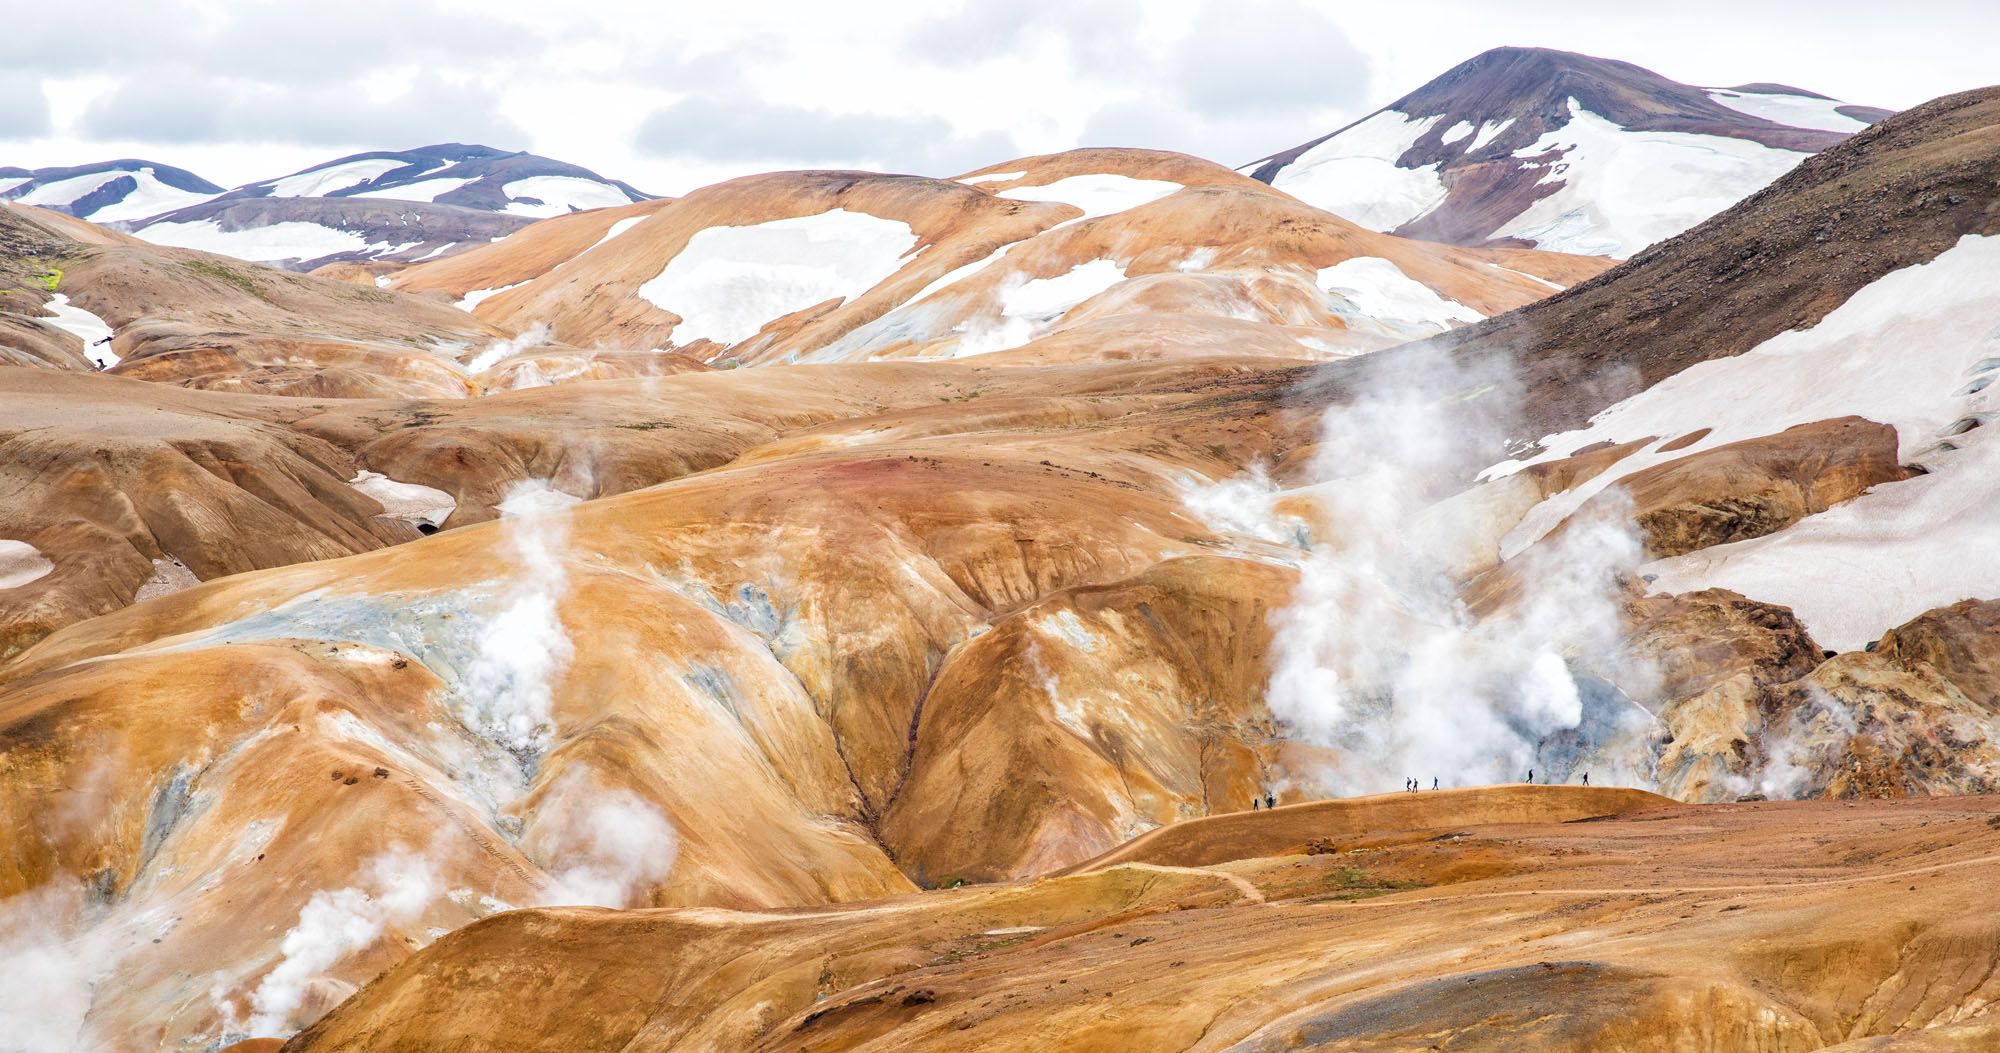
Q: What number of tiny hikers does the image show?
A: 7